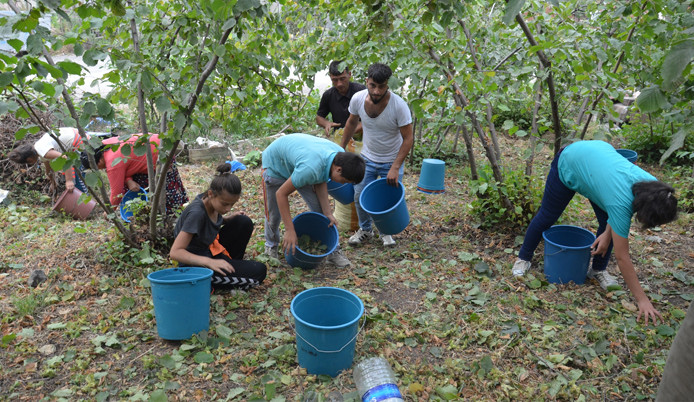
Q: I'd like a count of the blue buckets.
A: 9